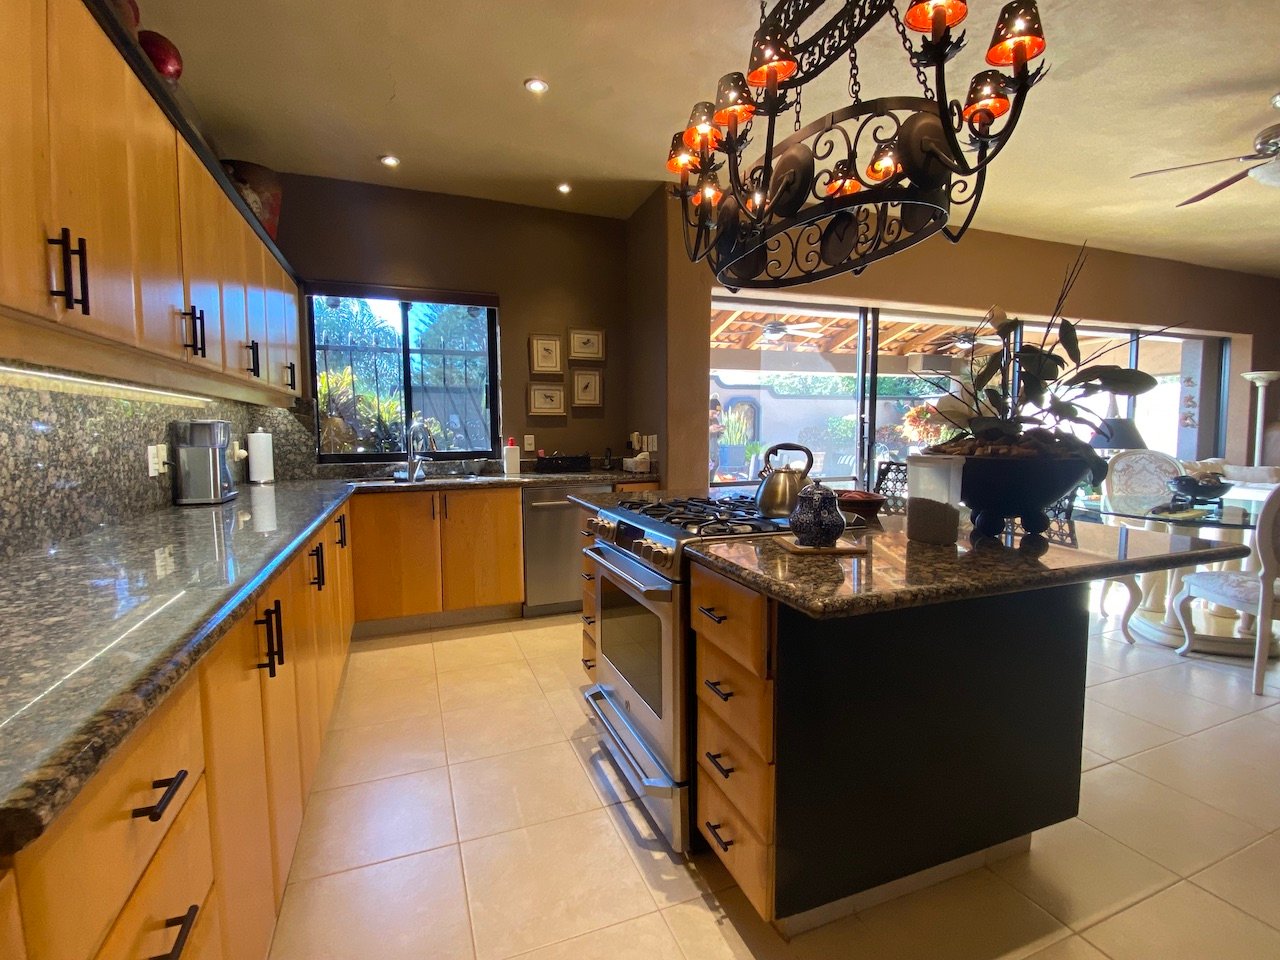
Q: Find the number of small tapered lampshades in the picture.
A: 11